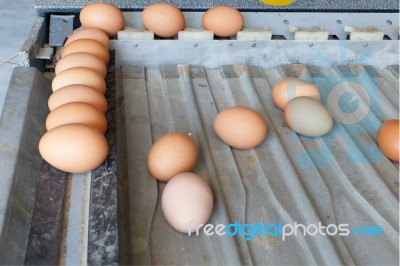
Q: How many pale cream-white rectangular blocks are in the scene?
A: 5